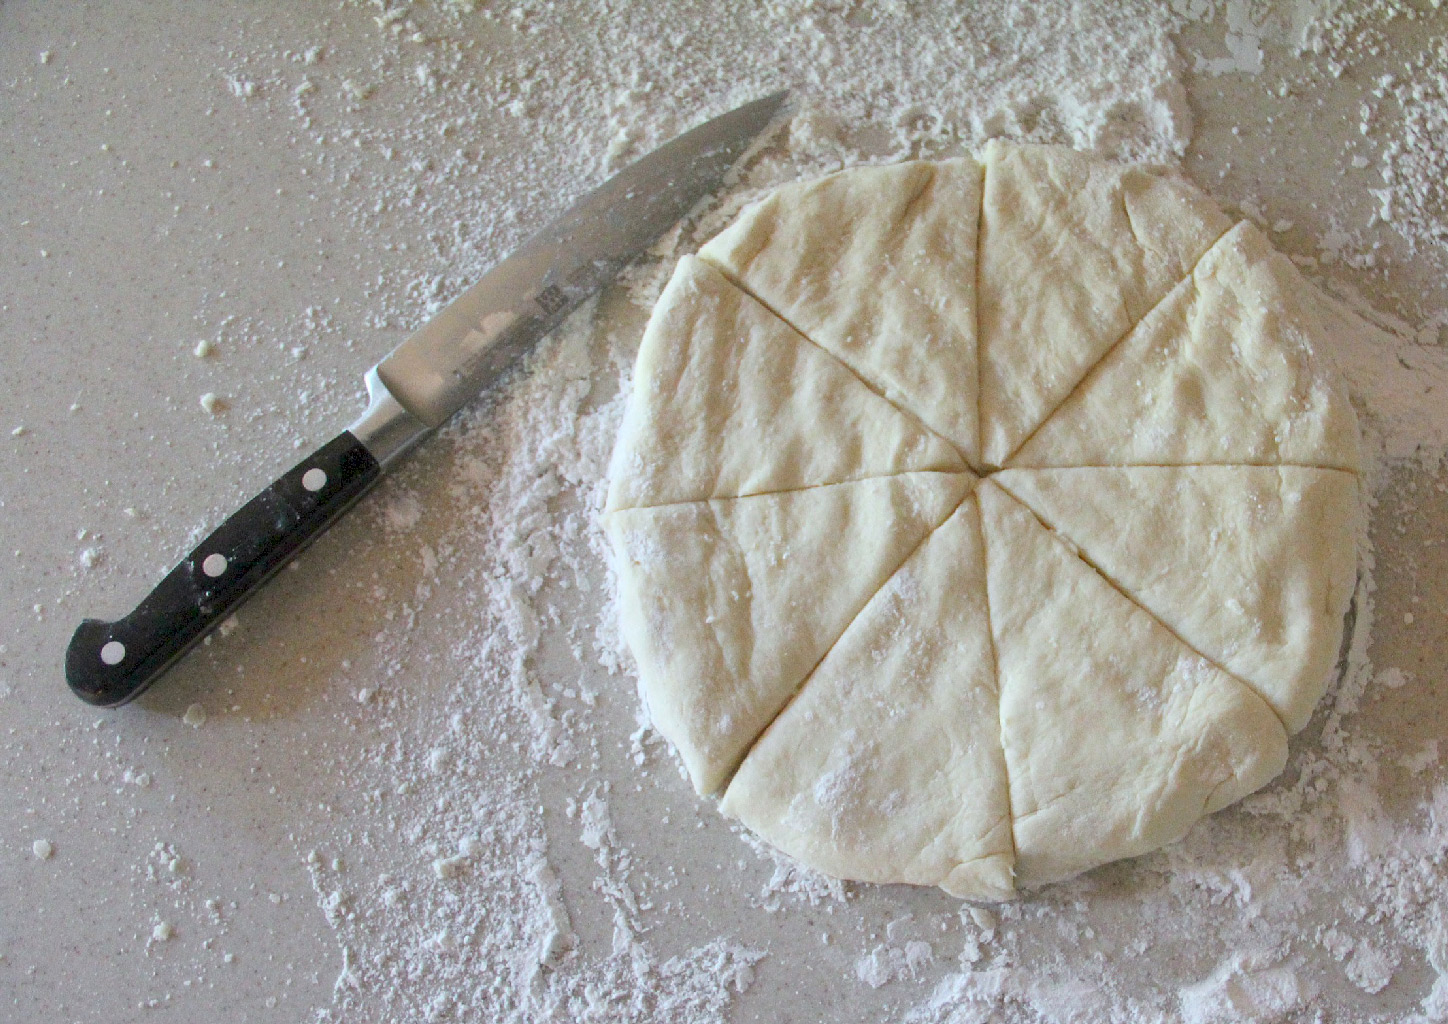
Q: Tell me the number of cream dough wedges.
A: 8